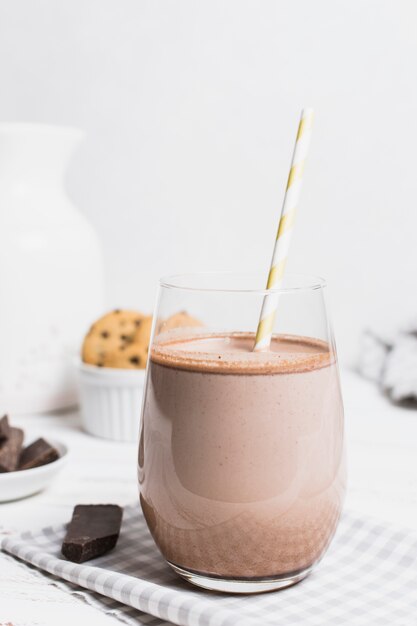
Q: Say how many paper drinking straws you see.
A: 1